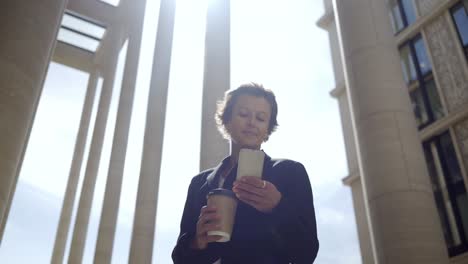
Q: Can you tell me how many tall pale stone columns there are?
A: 7